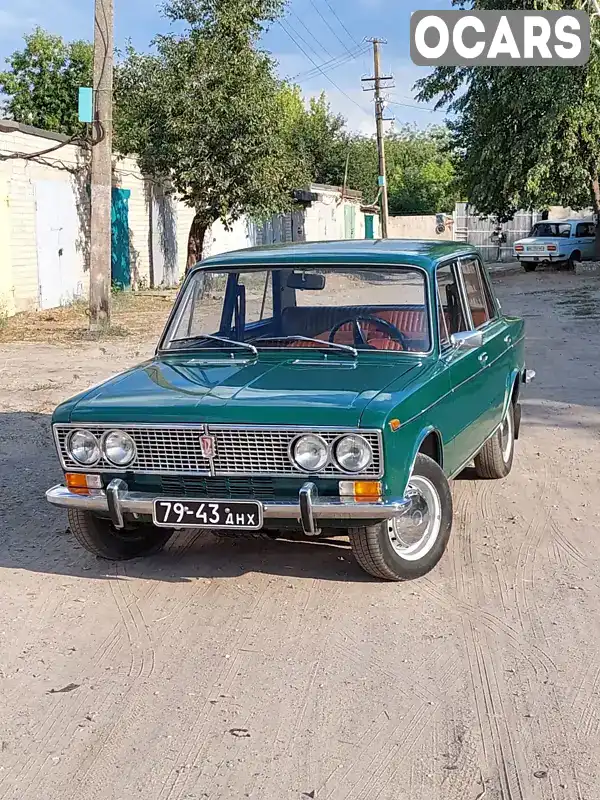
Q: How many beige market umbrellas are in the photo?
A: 0